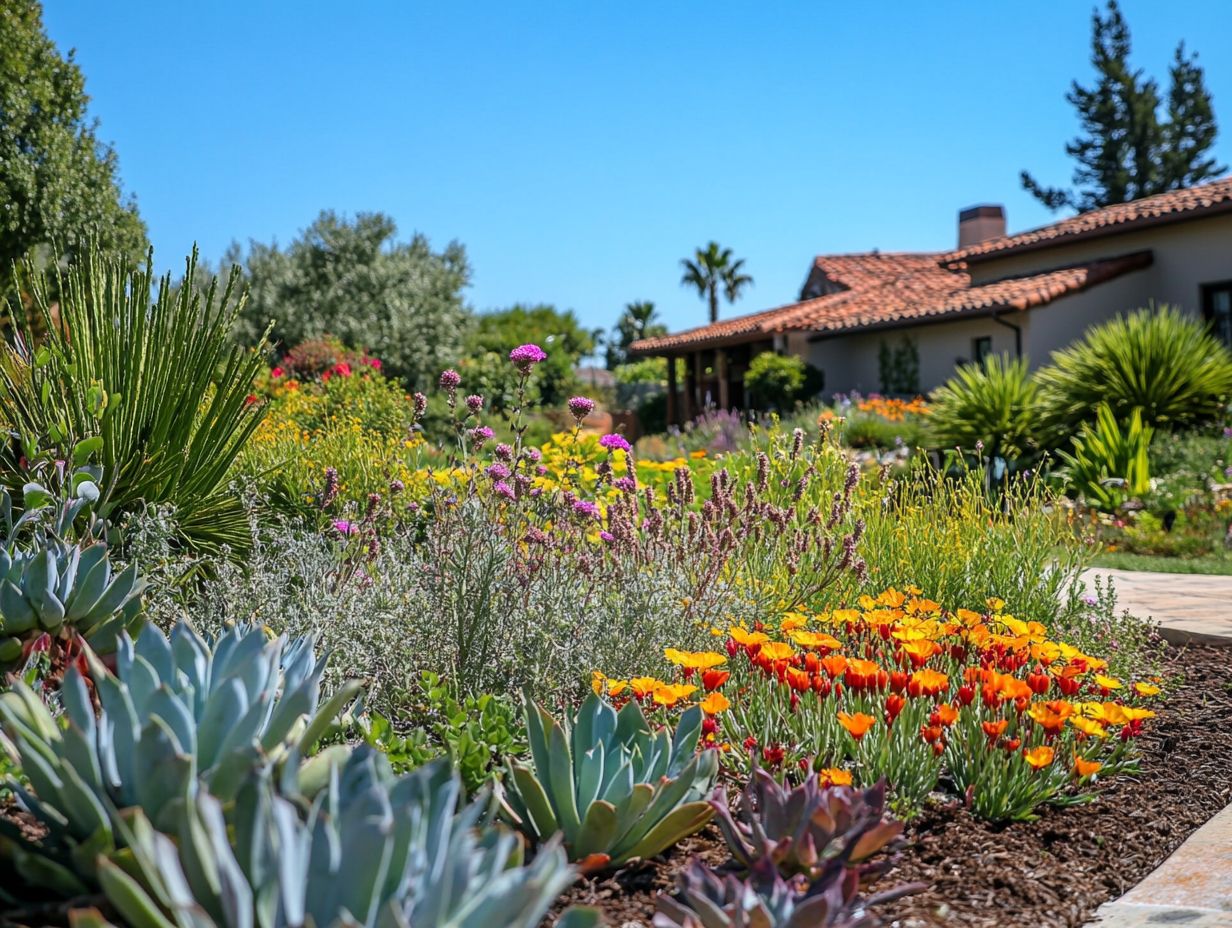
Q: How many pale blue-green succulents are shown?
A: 4